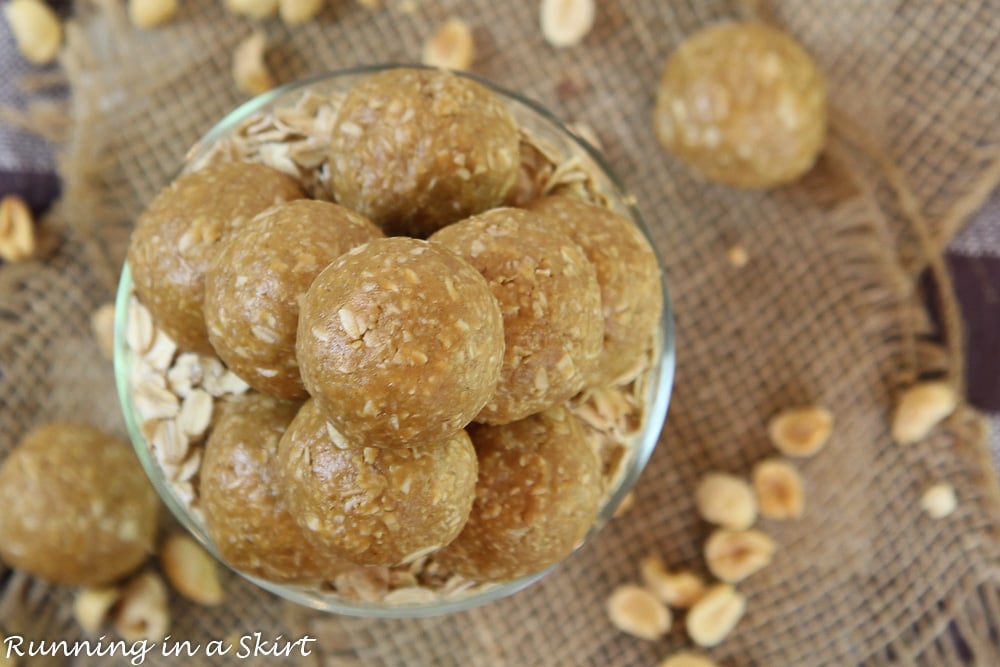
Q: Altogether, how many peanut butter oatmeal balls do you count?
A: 11